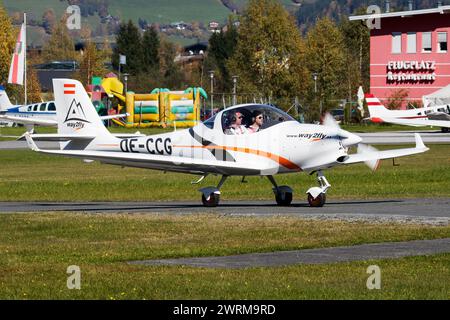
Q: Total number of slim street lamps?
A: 4